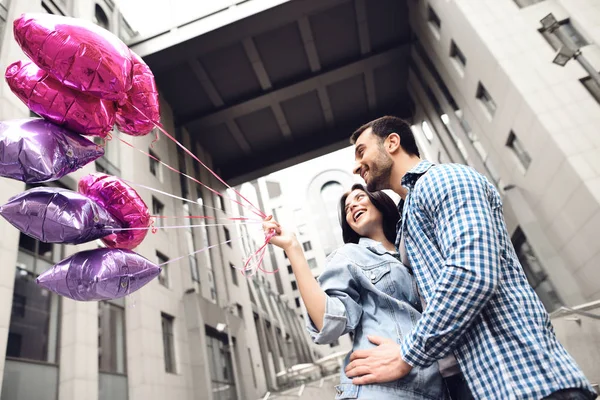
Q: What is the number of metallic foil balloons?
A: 7